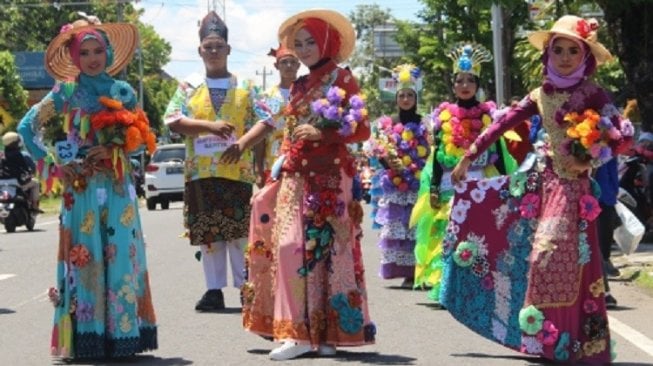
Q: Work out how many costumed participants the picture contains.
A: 7